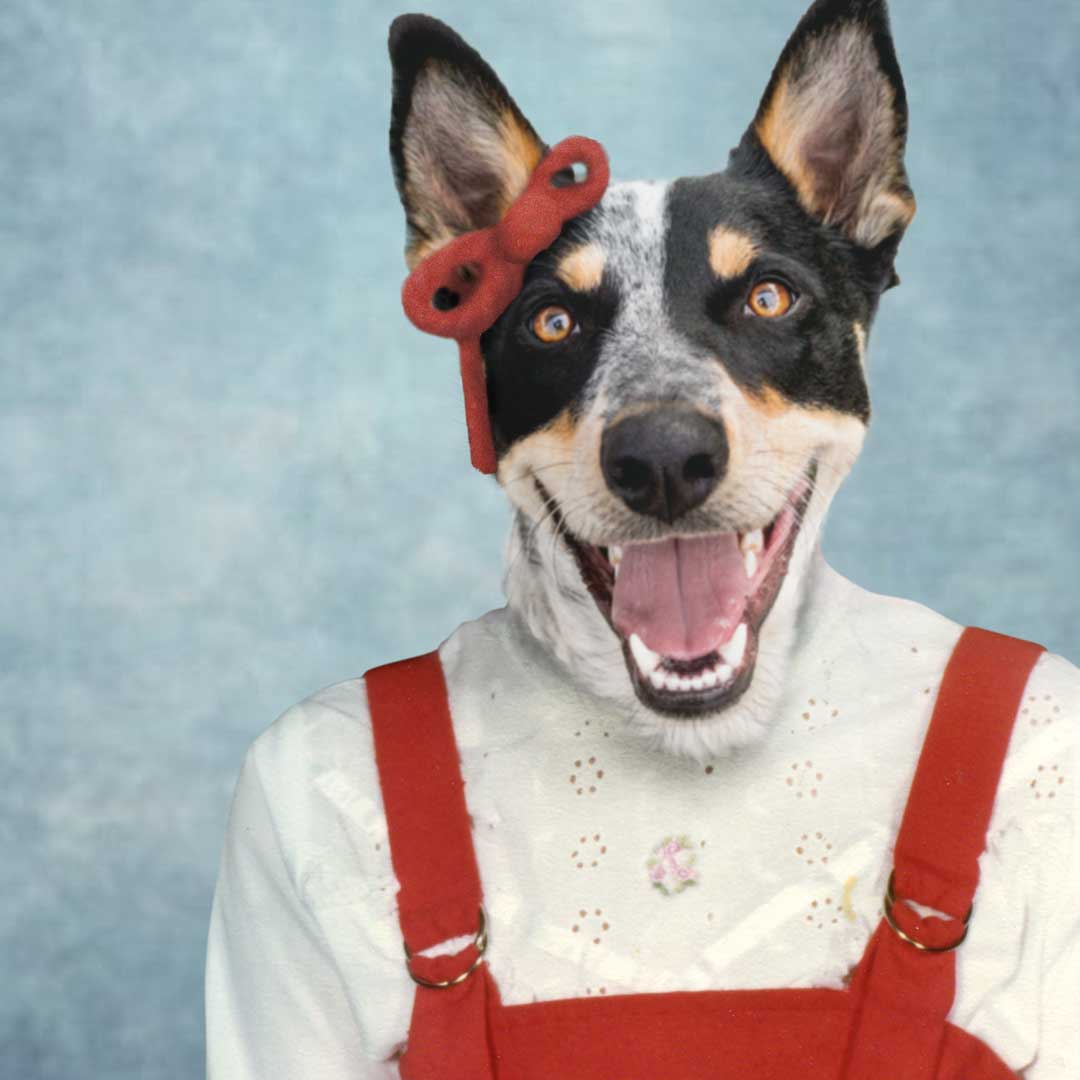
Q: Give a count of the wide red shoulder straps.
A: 2